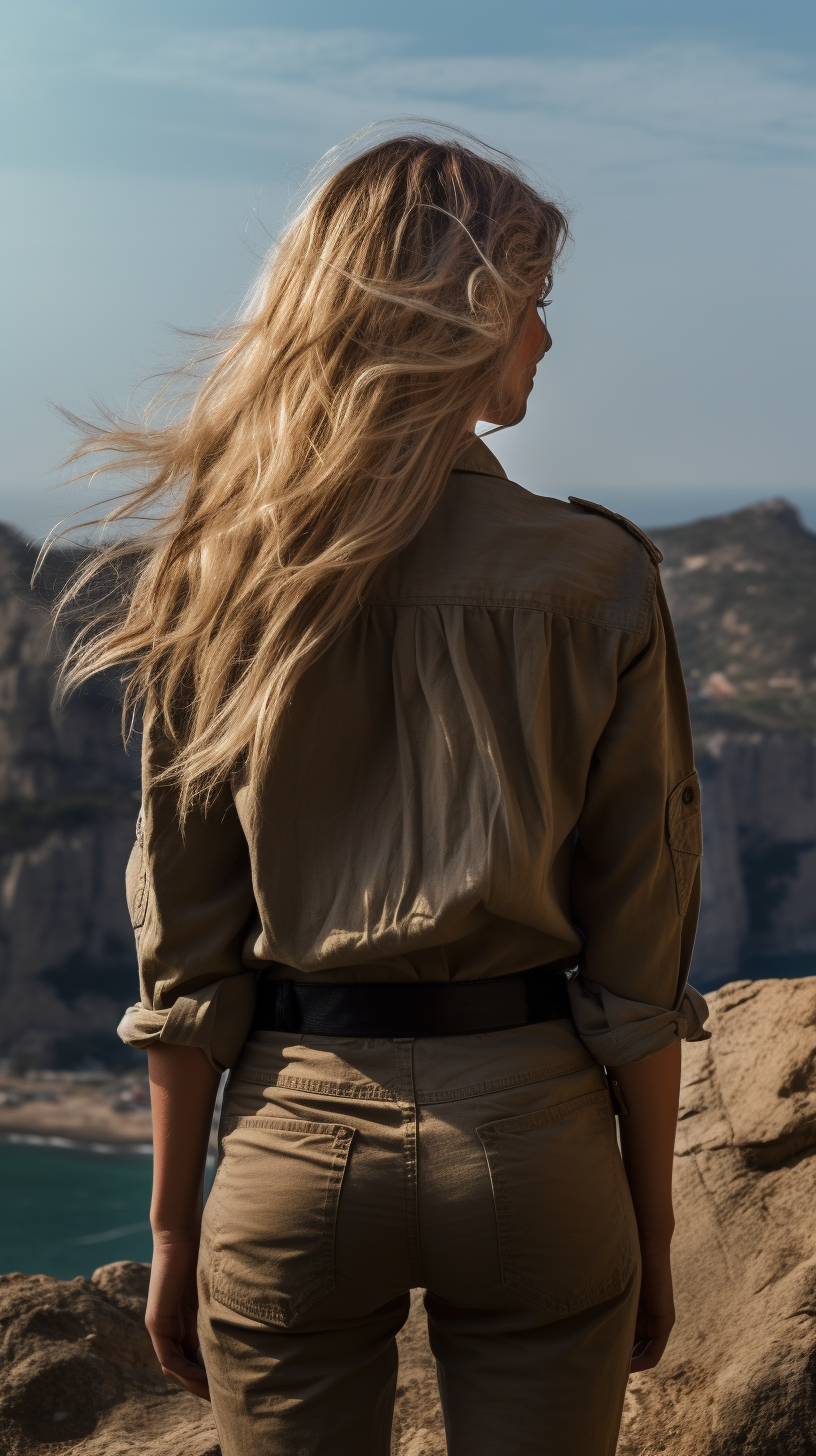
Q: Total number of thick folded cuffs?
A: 2